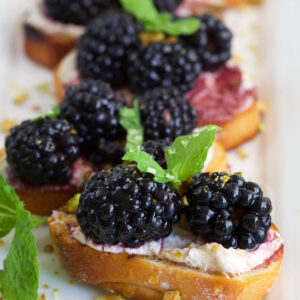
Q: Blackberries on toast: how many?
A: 11